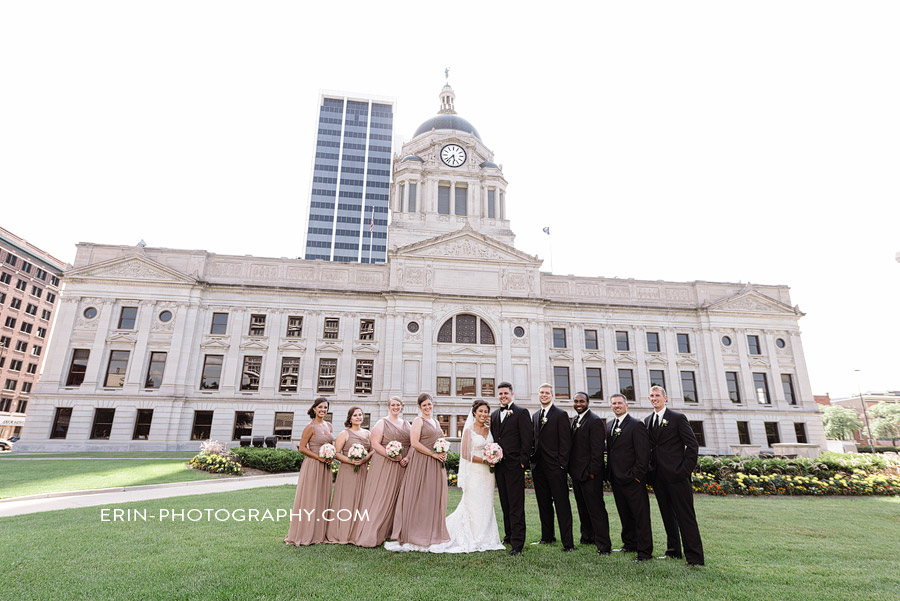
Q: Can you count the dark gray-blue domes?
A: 3